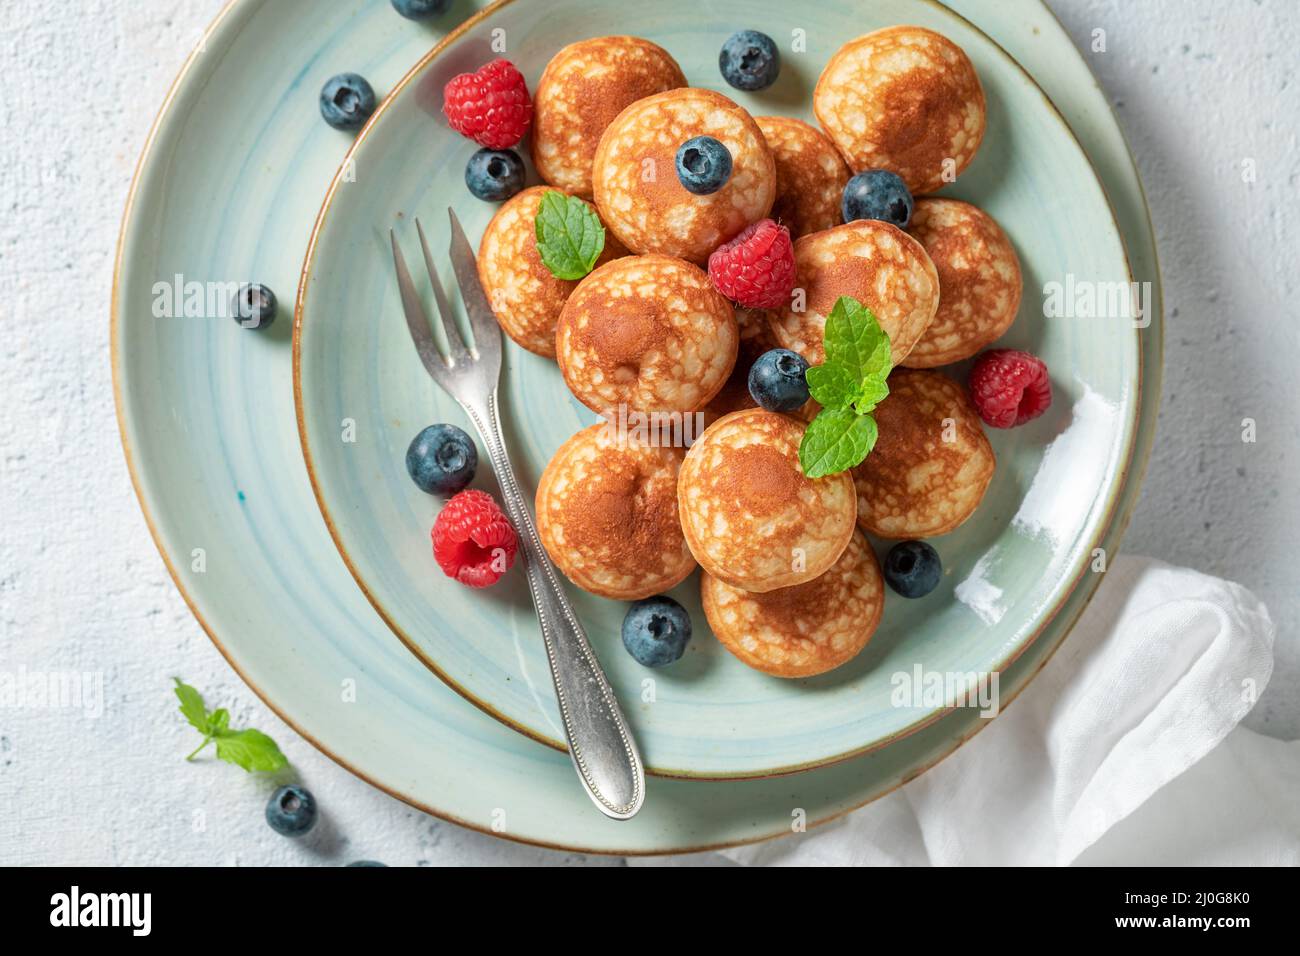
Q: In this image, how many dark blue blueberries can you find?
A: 13